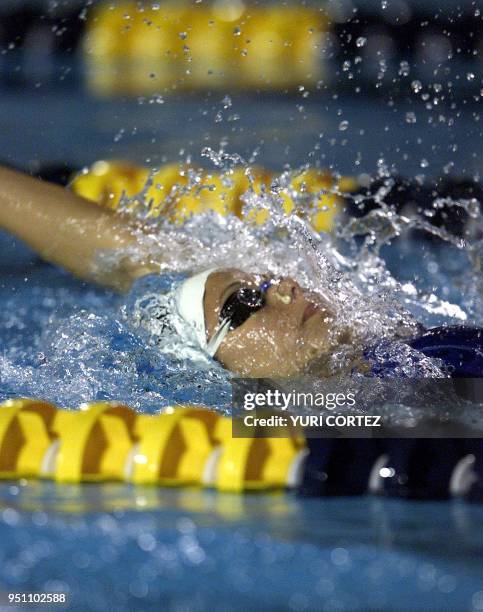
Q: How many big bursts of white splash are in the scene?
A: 1